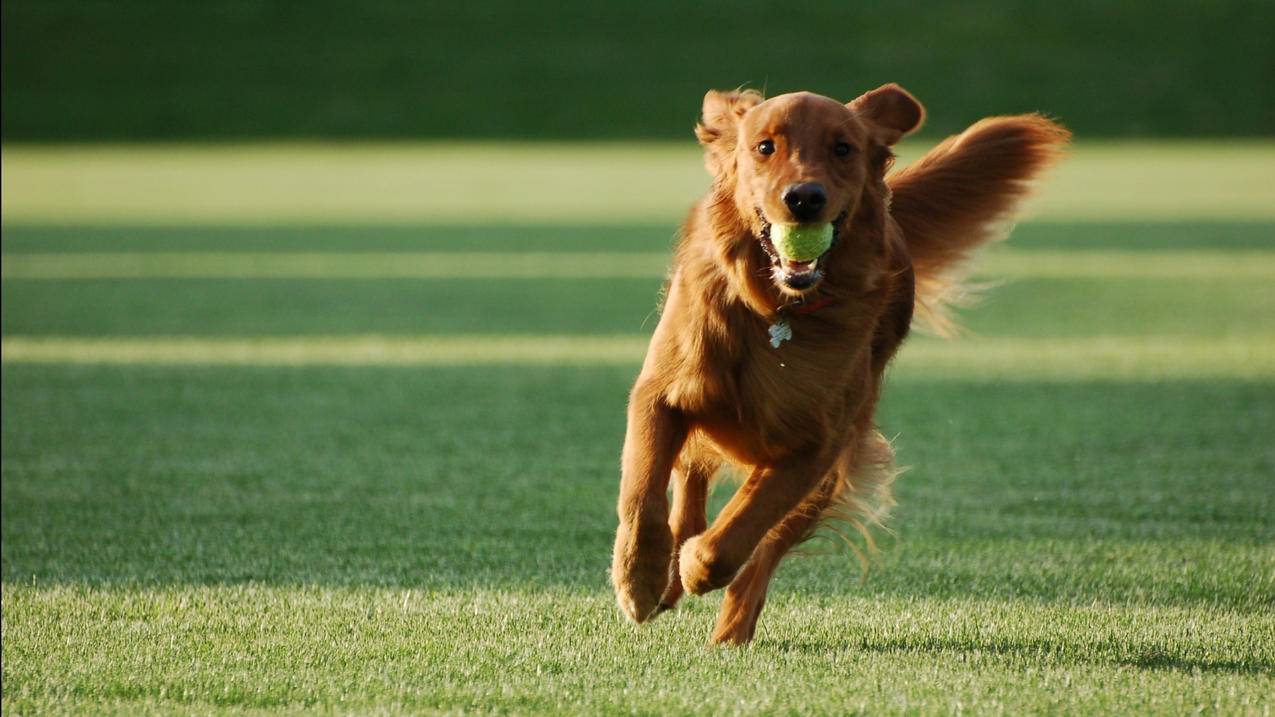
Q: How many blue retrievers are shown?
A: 0